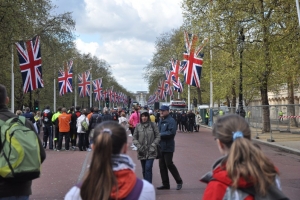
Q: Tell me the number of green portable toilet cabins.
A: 1